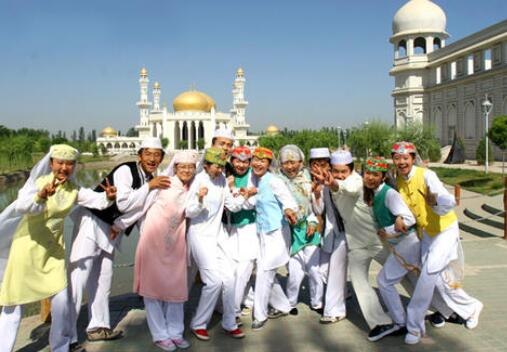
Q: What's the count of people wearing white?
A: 12